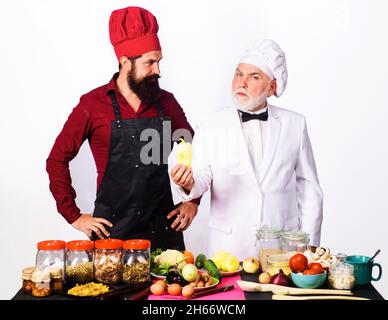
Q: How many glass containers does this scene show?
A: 11